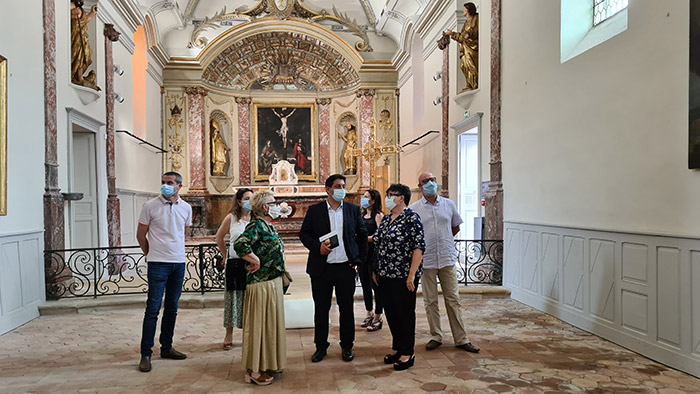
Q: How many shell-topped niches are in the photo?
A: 2